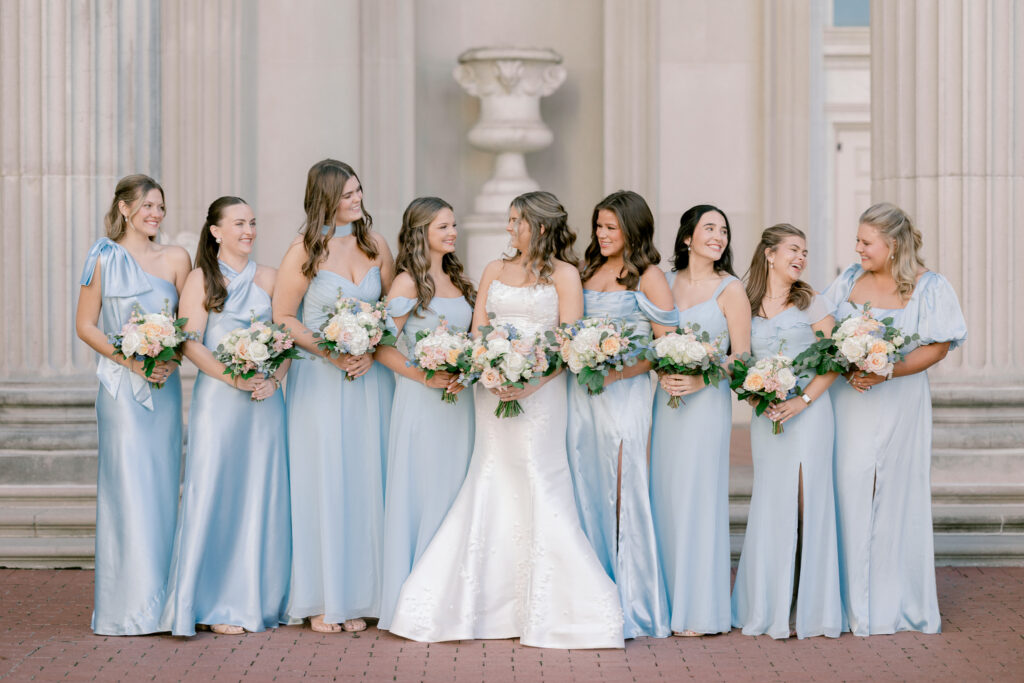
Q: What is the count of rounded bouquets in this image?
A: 9